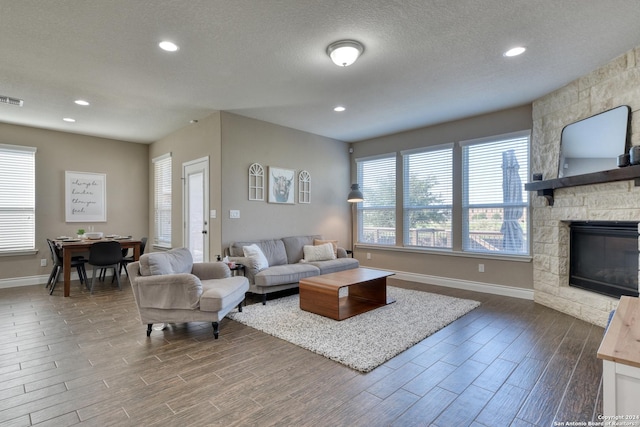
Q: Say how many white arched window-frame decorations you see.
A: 2